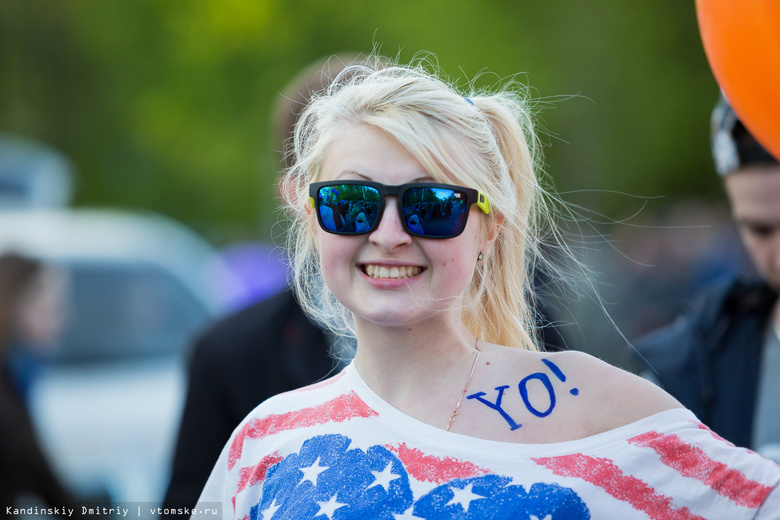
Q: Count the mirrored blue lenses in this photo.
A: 2